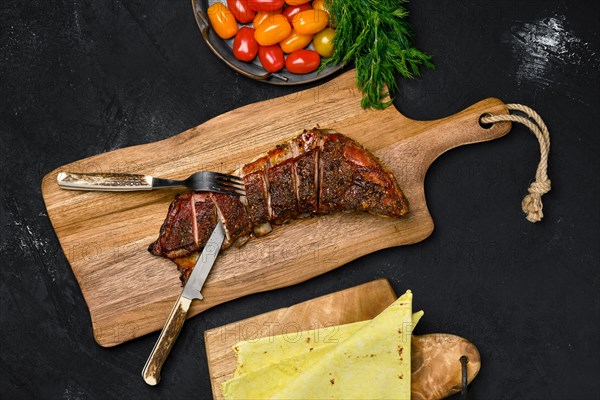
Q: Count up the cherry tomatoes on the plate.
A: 14